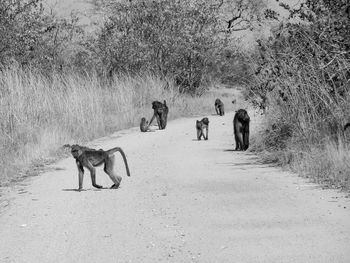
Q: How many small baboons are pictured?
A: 2